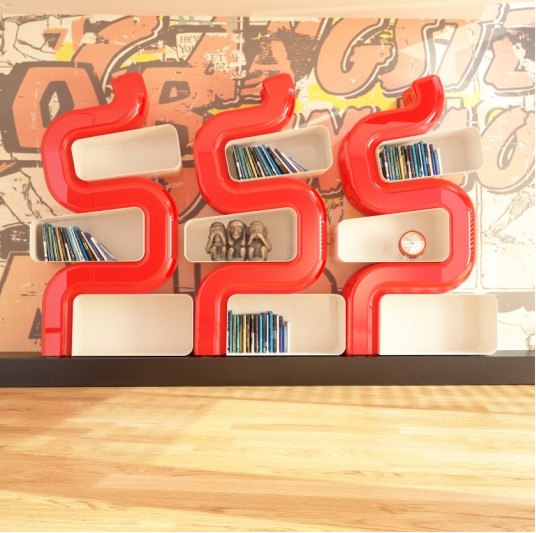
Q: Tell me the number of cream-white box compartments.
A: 9